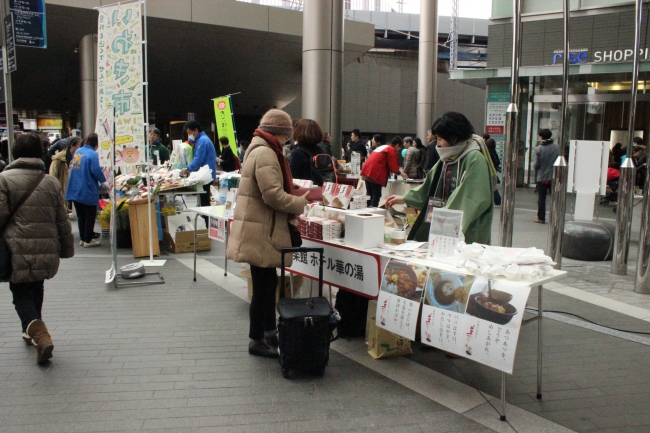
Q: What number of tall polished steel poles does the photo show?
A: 4